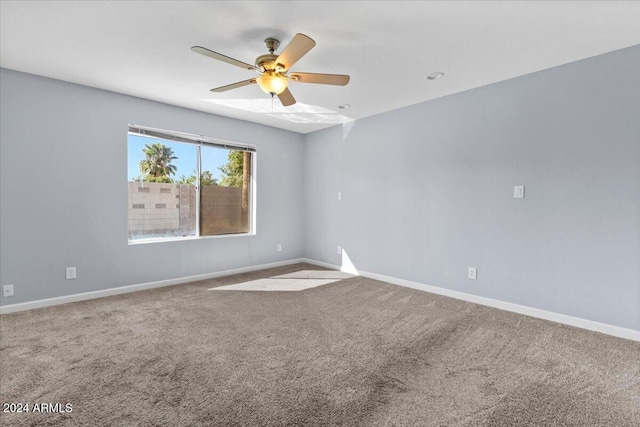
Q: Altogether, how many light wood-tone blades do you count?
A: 5